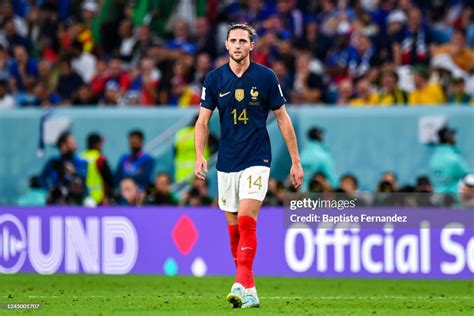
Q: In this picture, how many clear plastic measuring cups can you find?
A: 0